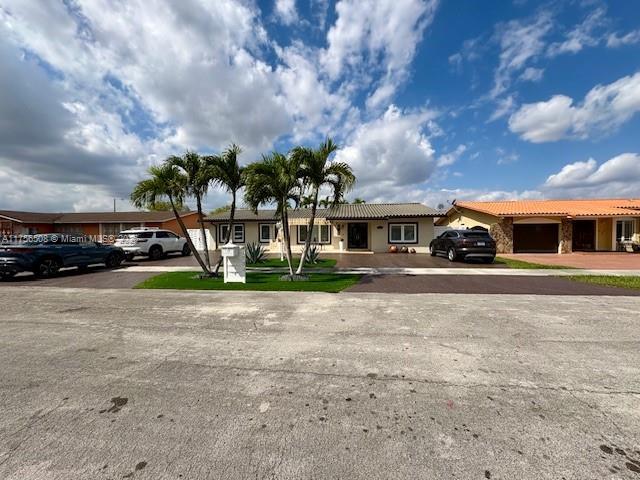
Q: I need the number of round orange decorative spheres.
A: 3